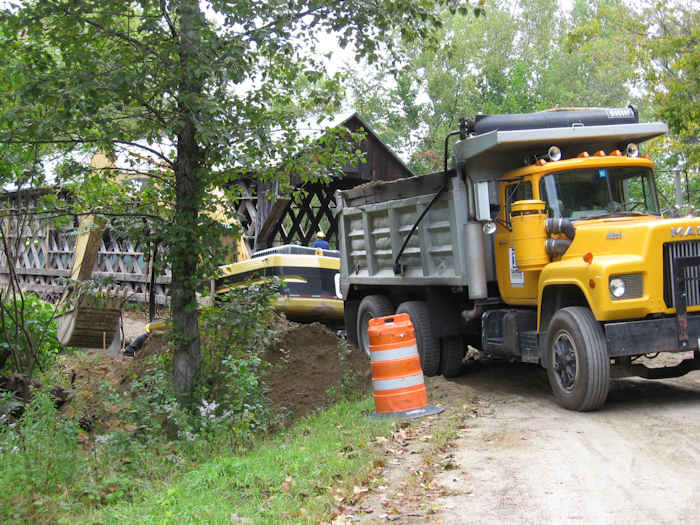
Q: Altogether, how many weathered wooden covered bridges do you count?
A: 1